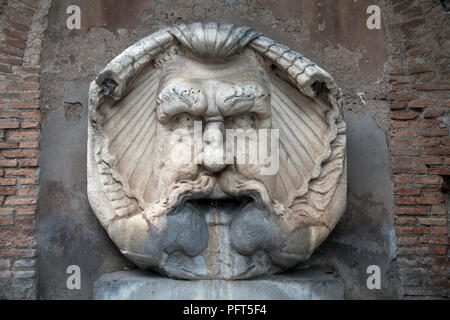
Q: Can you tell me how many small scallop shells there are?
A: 1